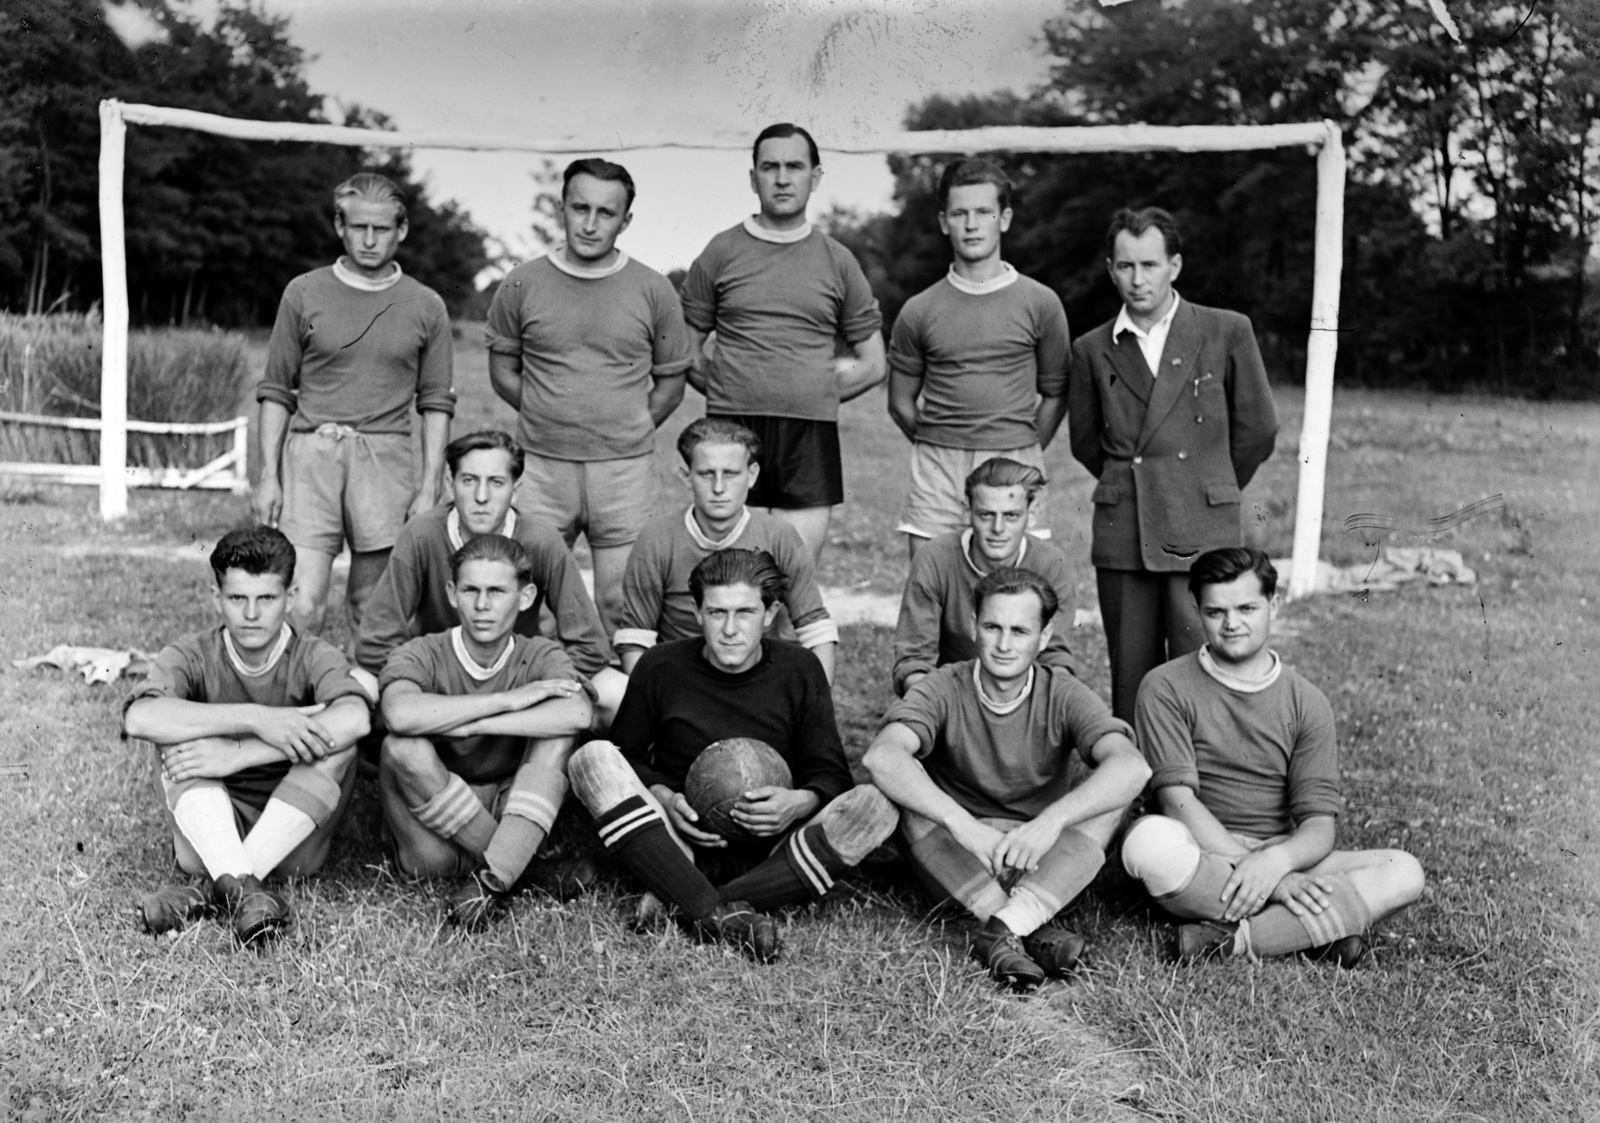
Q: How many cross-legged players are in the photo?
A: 5